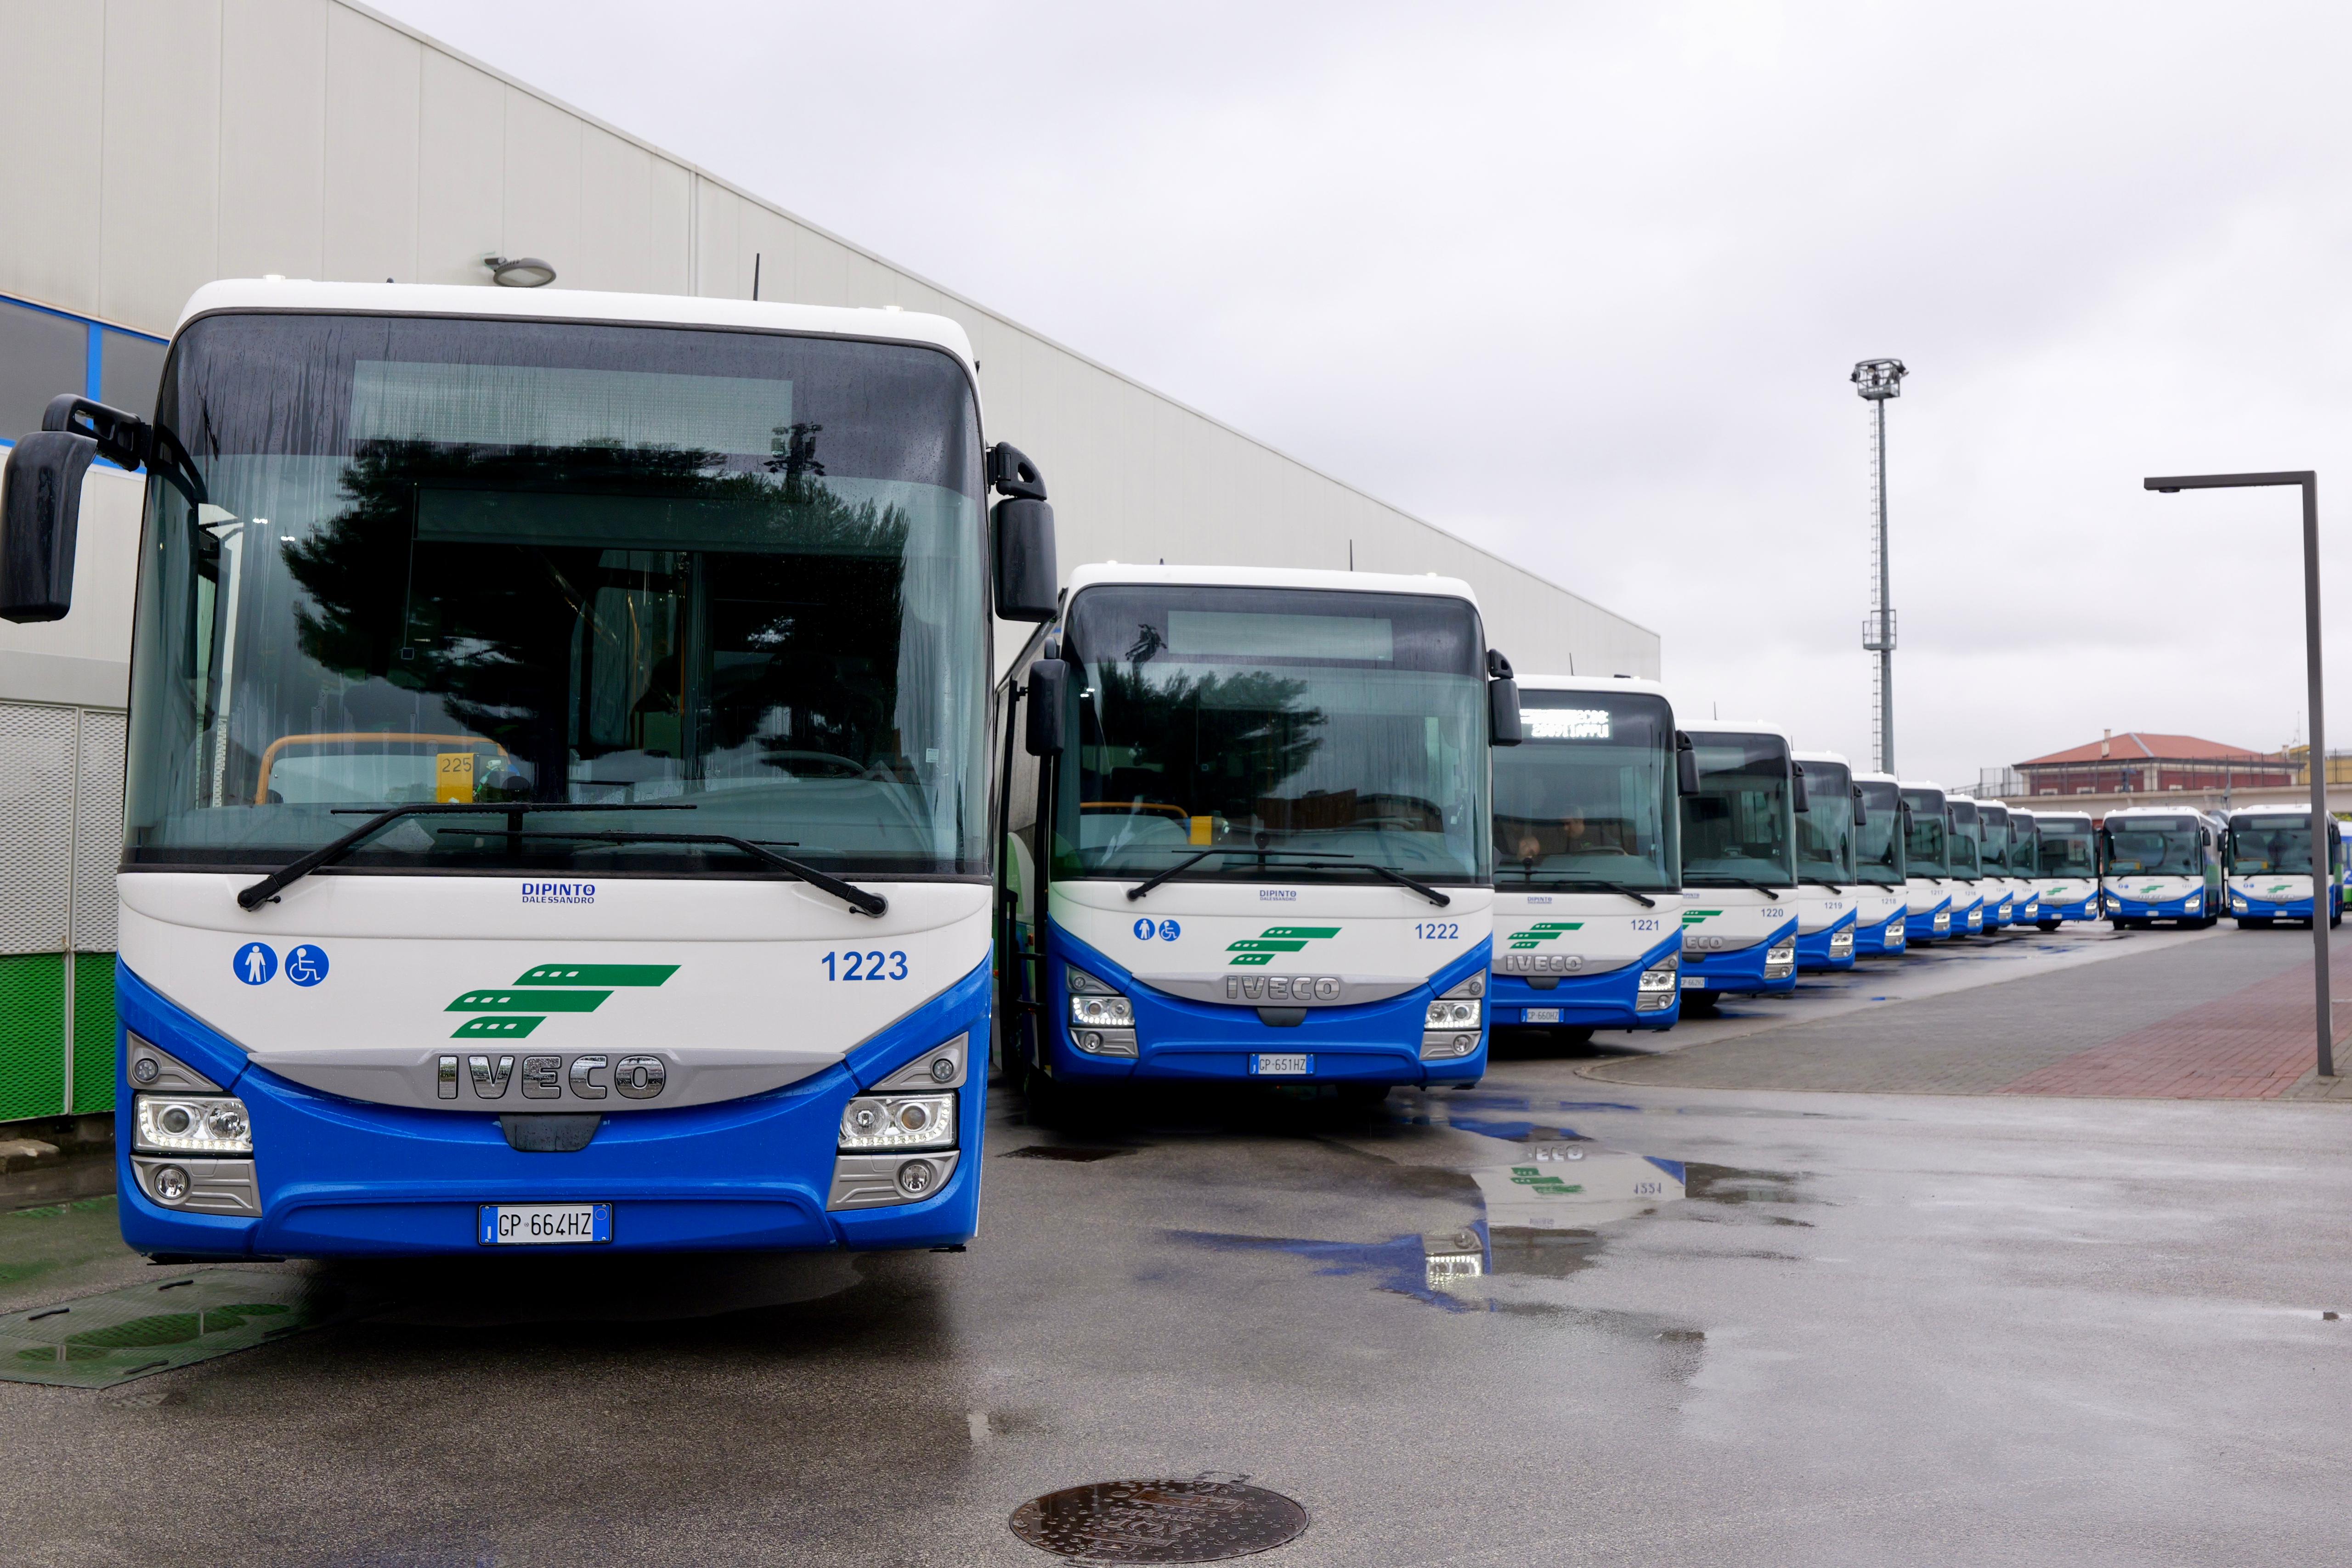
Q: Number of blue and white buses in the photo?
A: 13